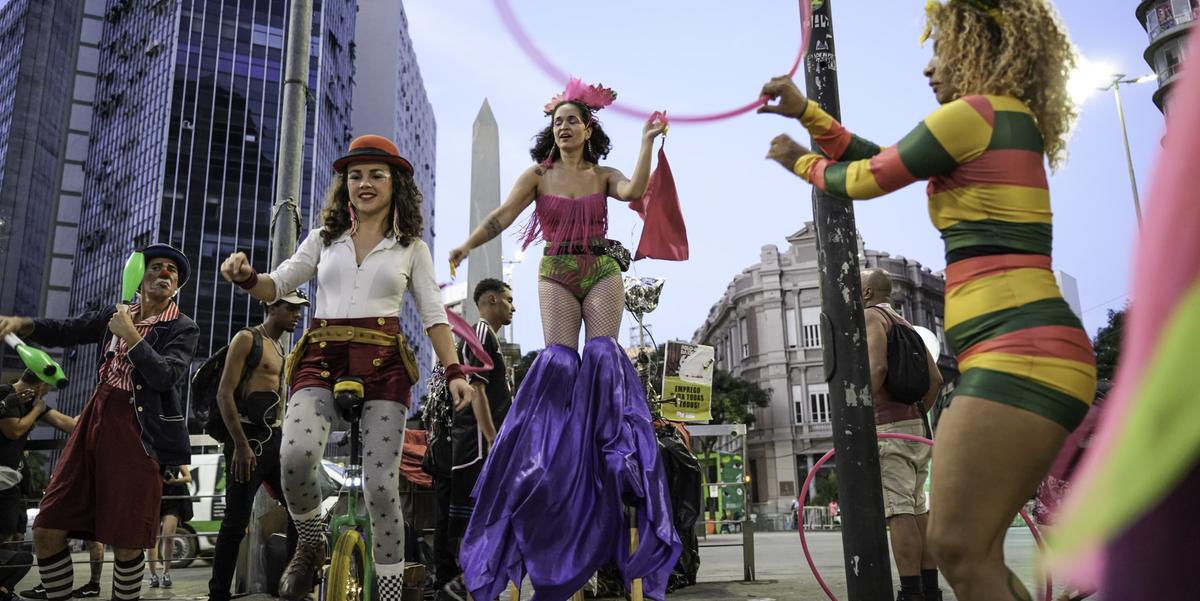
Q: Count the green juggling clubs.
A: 3